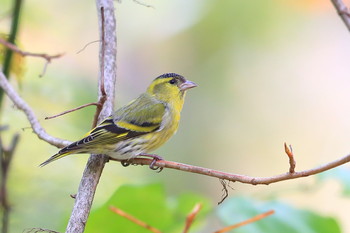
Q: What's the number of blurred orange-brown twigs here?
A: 3